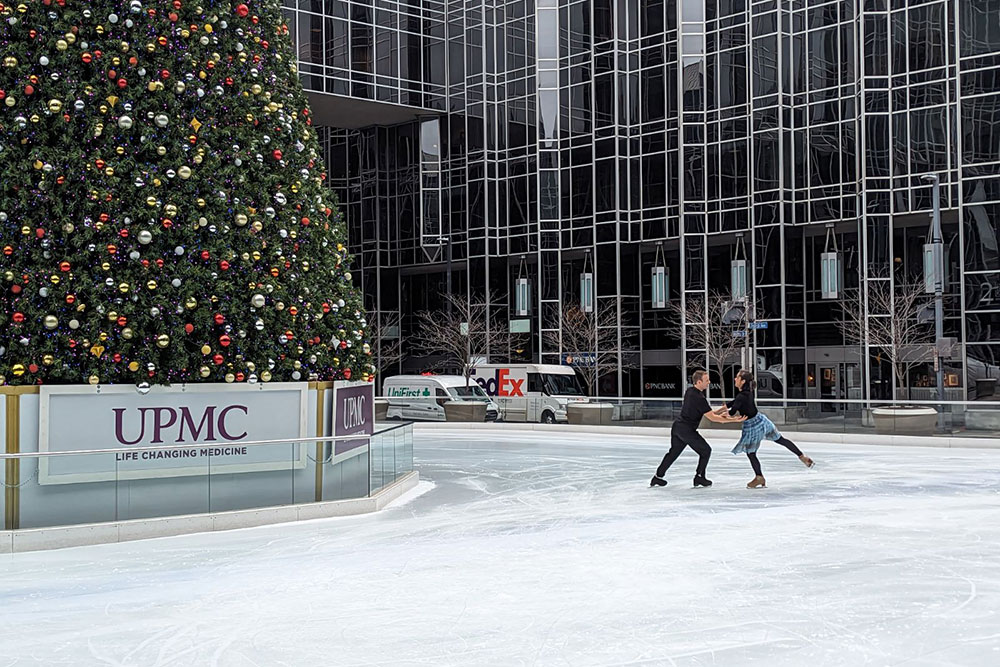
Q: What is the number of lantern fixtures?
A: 6